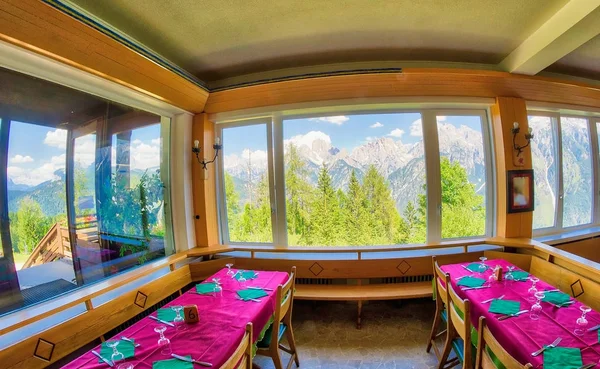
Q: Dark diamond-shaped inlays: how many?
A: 5